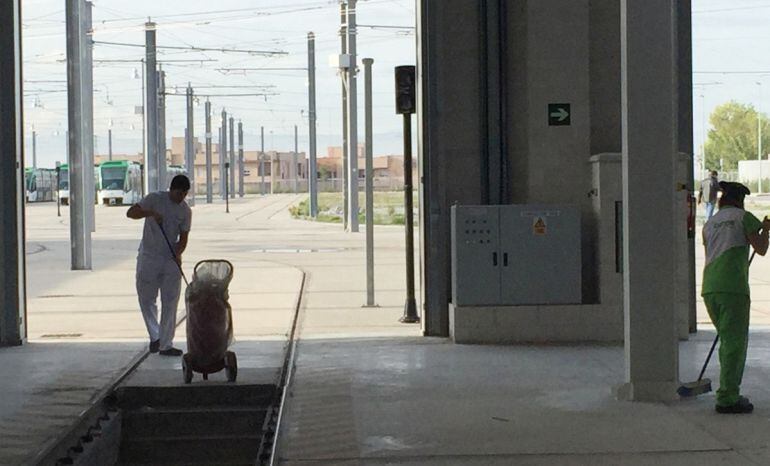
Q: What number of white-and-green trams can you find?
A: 3